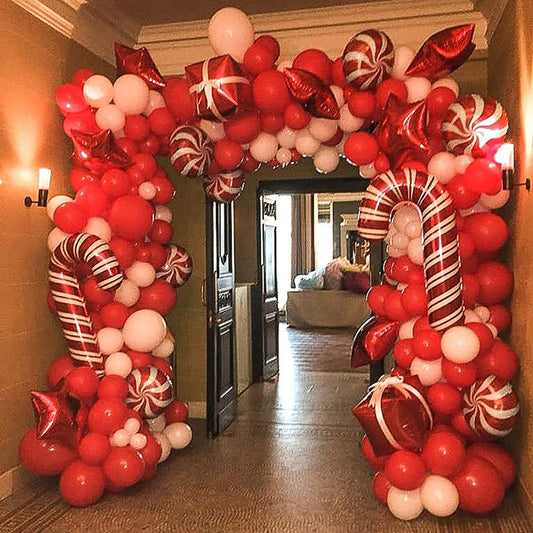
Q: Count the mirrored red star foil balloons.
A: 7